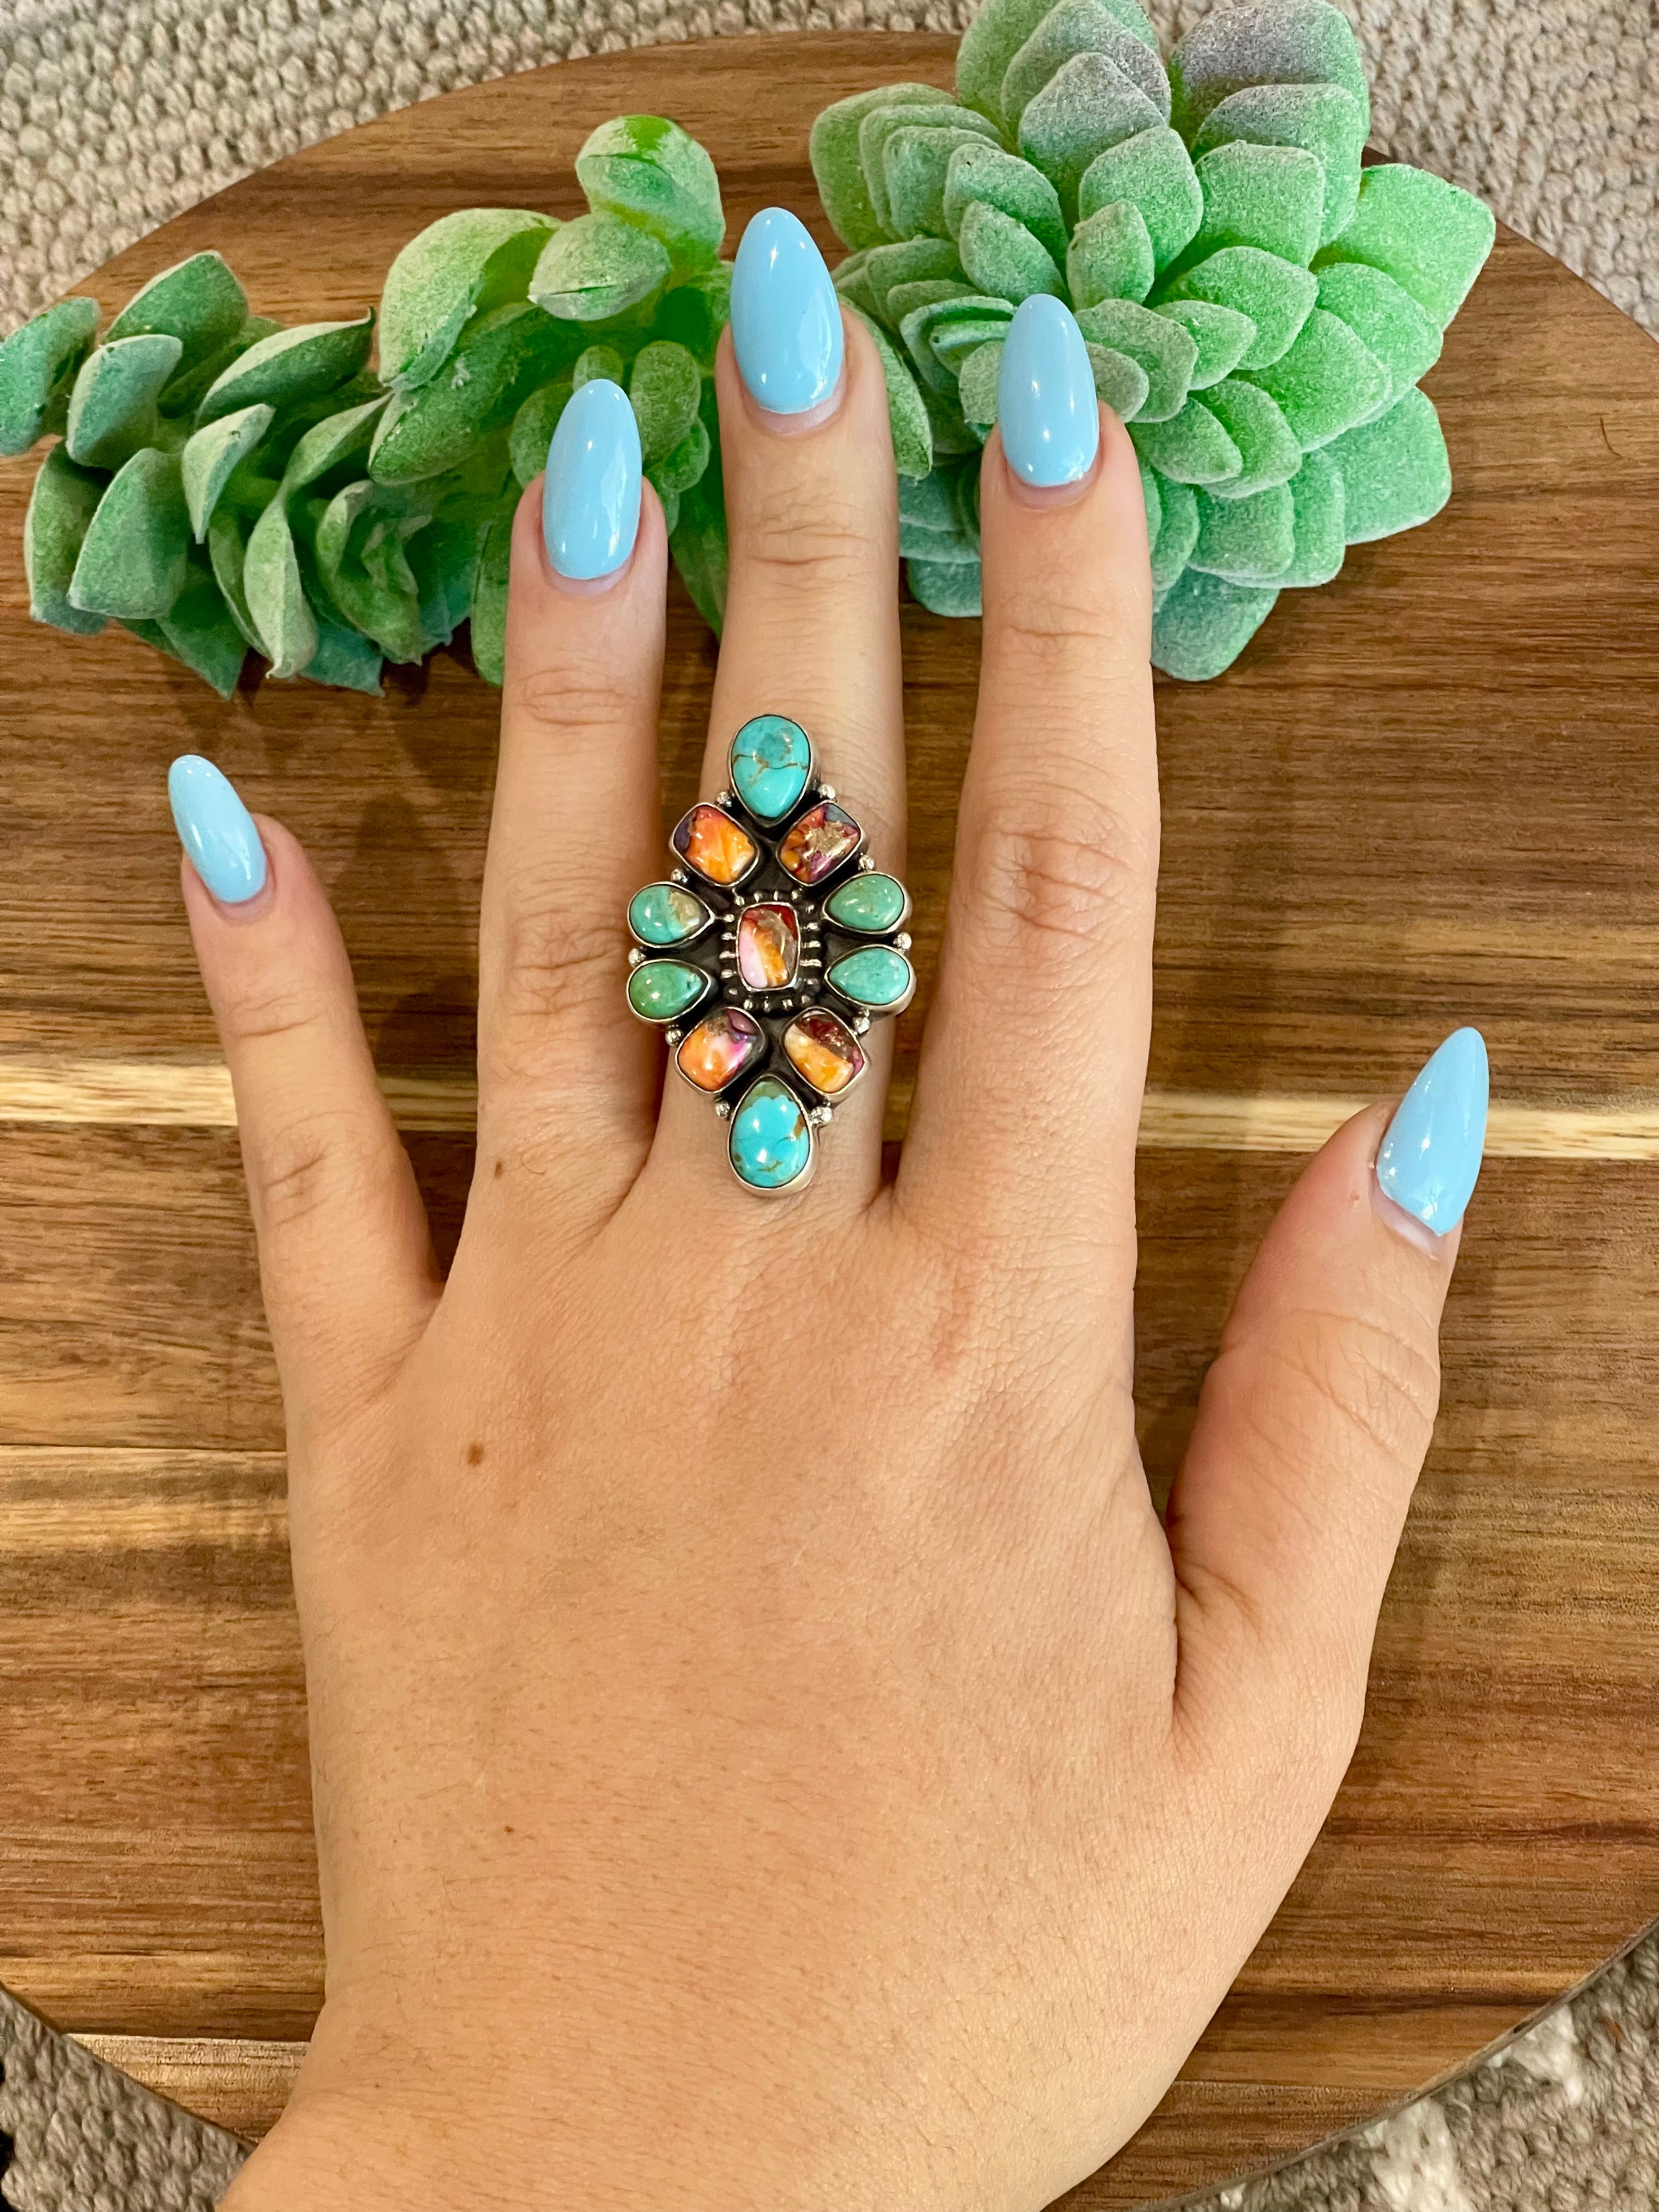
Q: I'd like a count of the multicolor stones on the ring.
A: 5